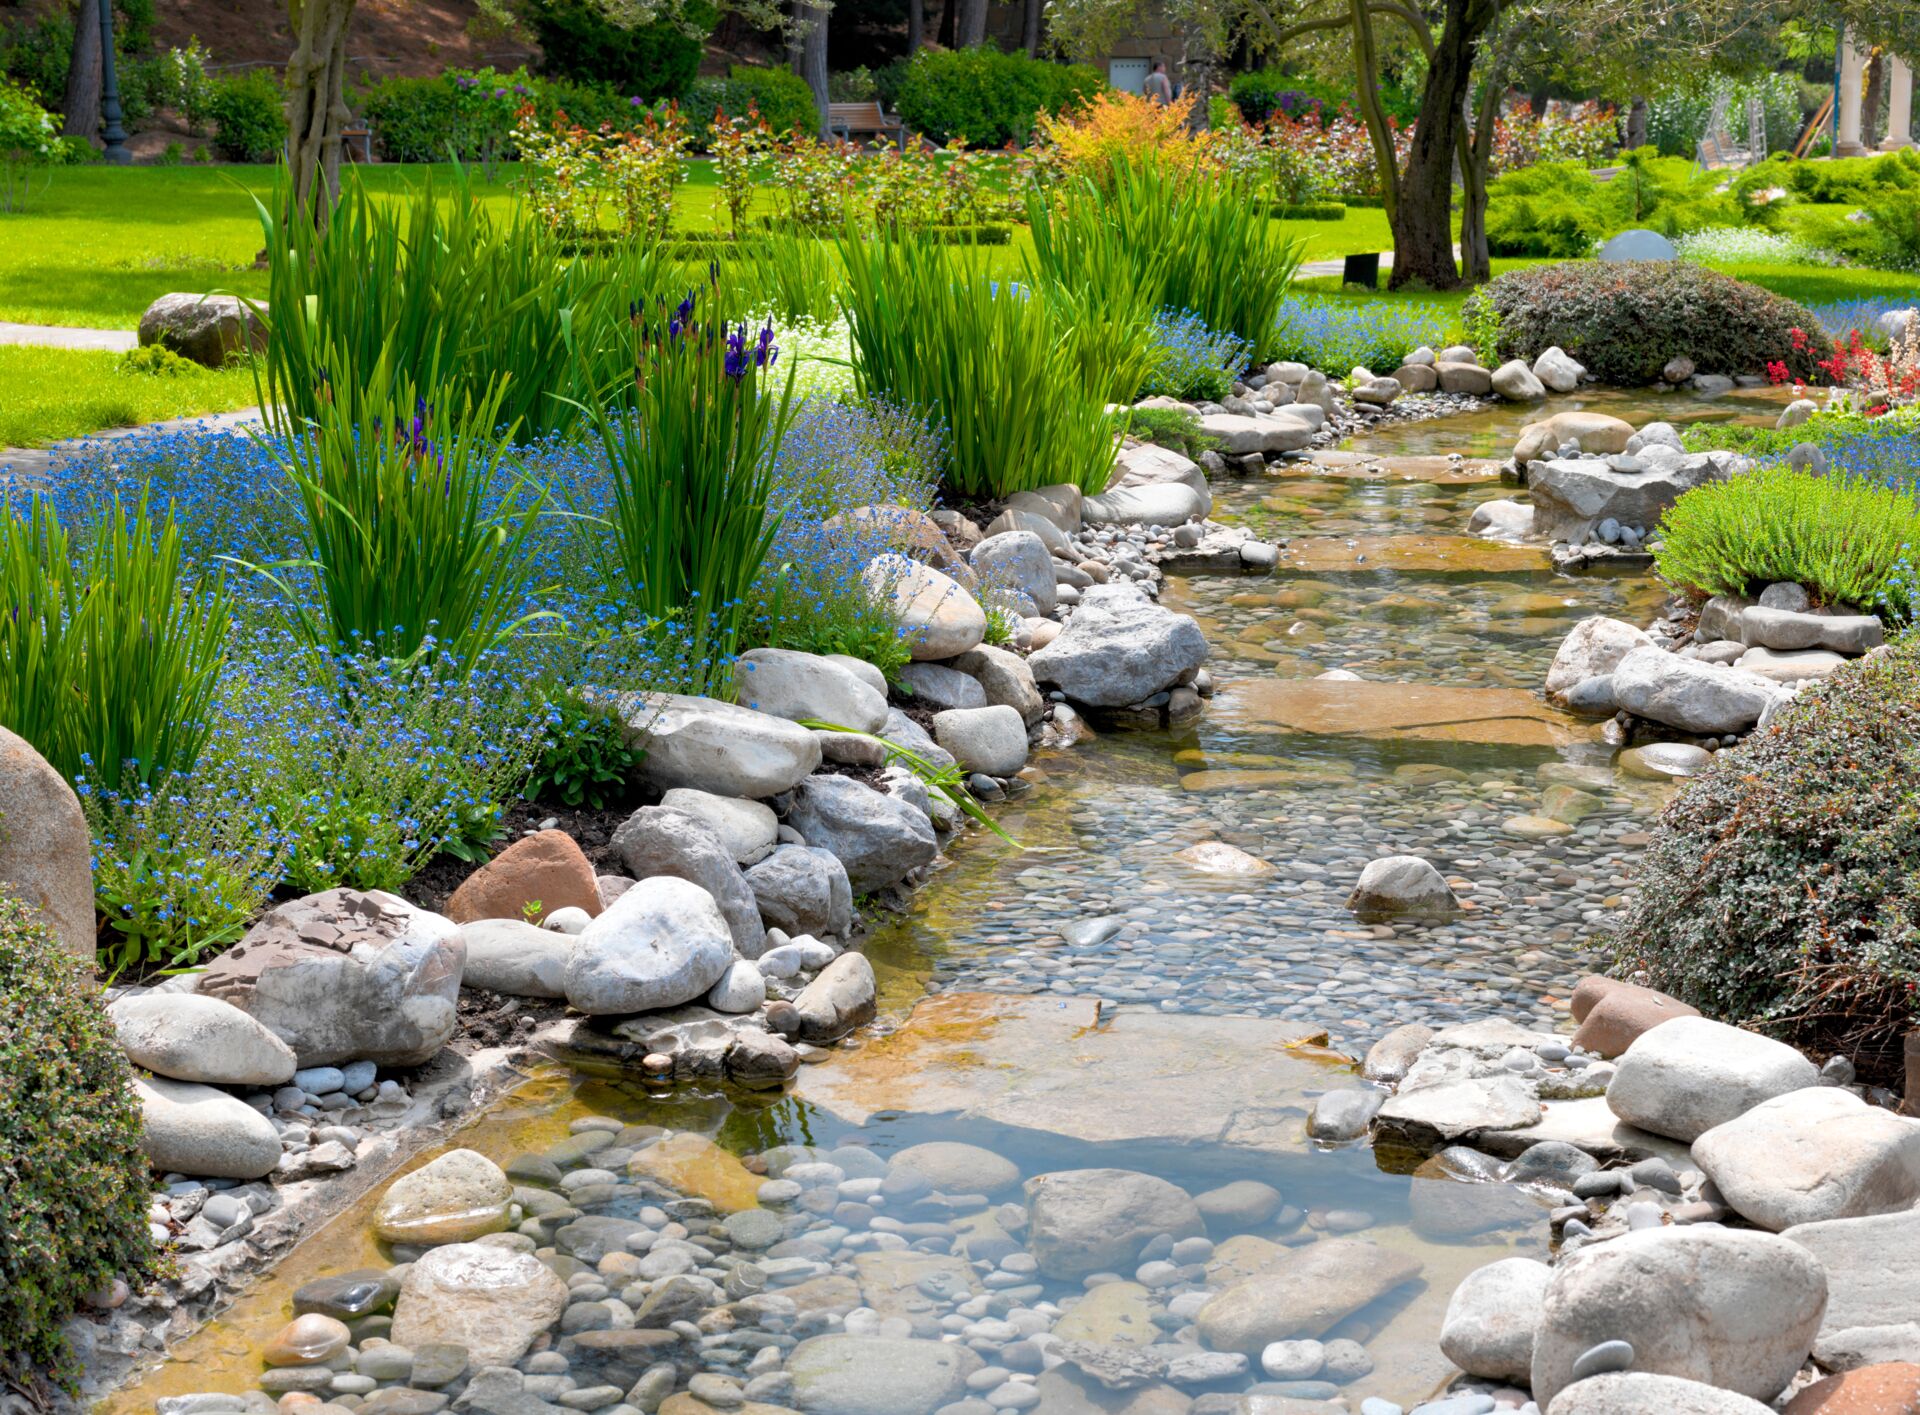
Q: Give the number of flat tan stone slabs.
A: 4